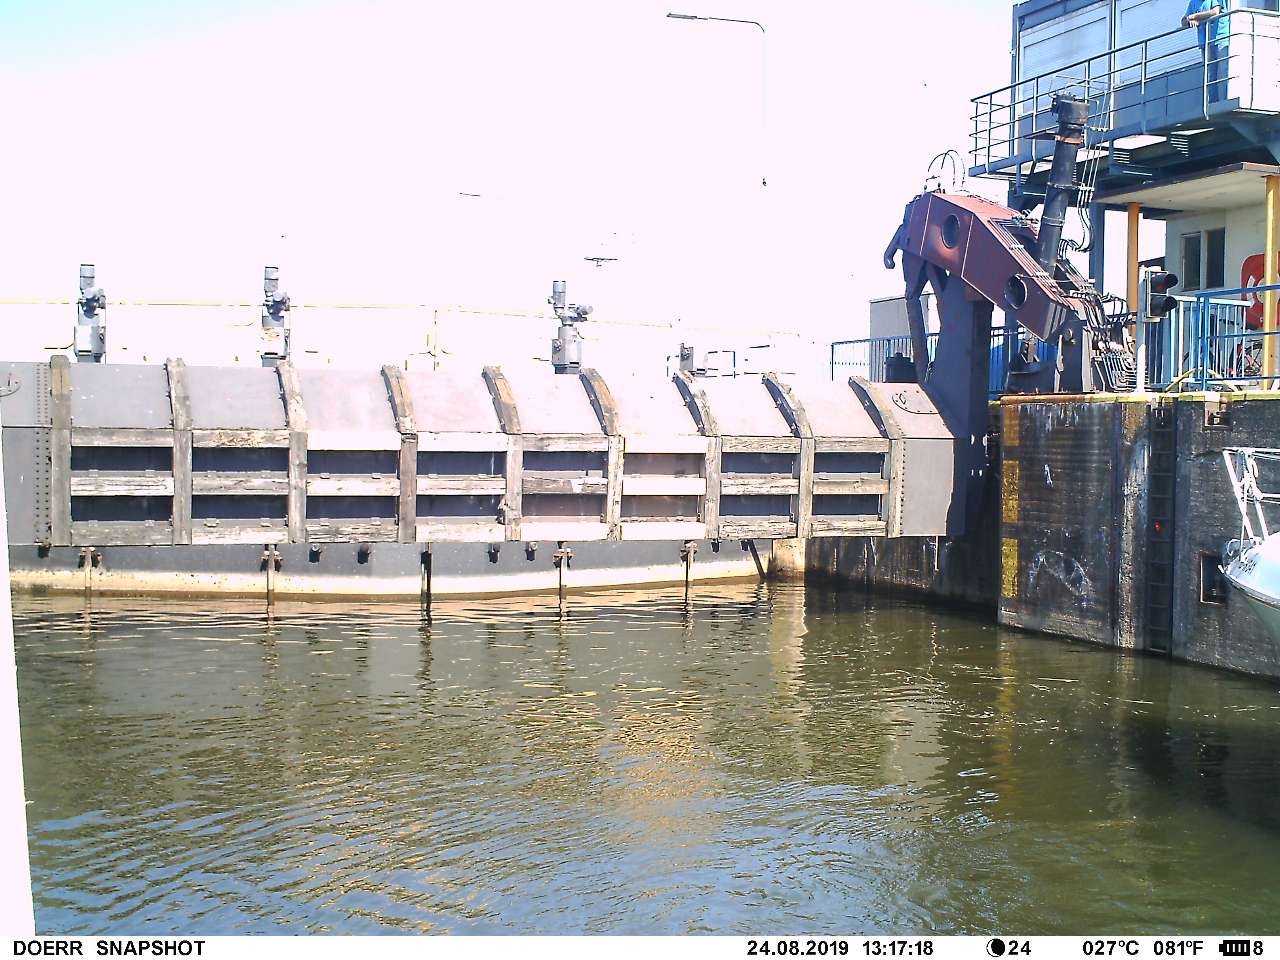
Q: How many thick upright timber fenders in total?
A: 9